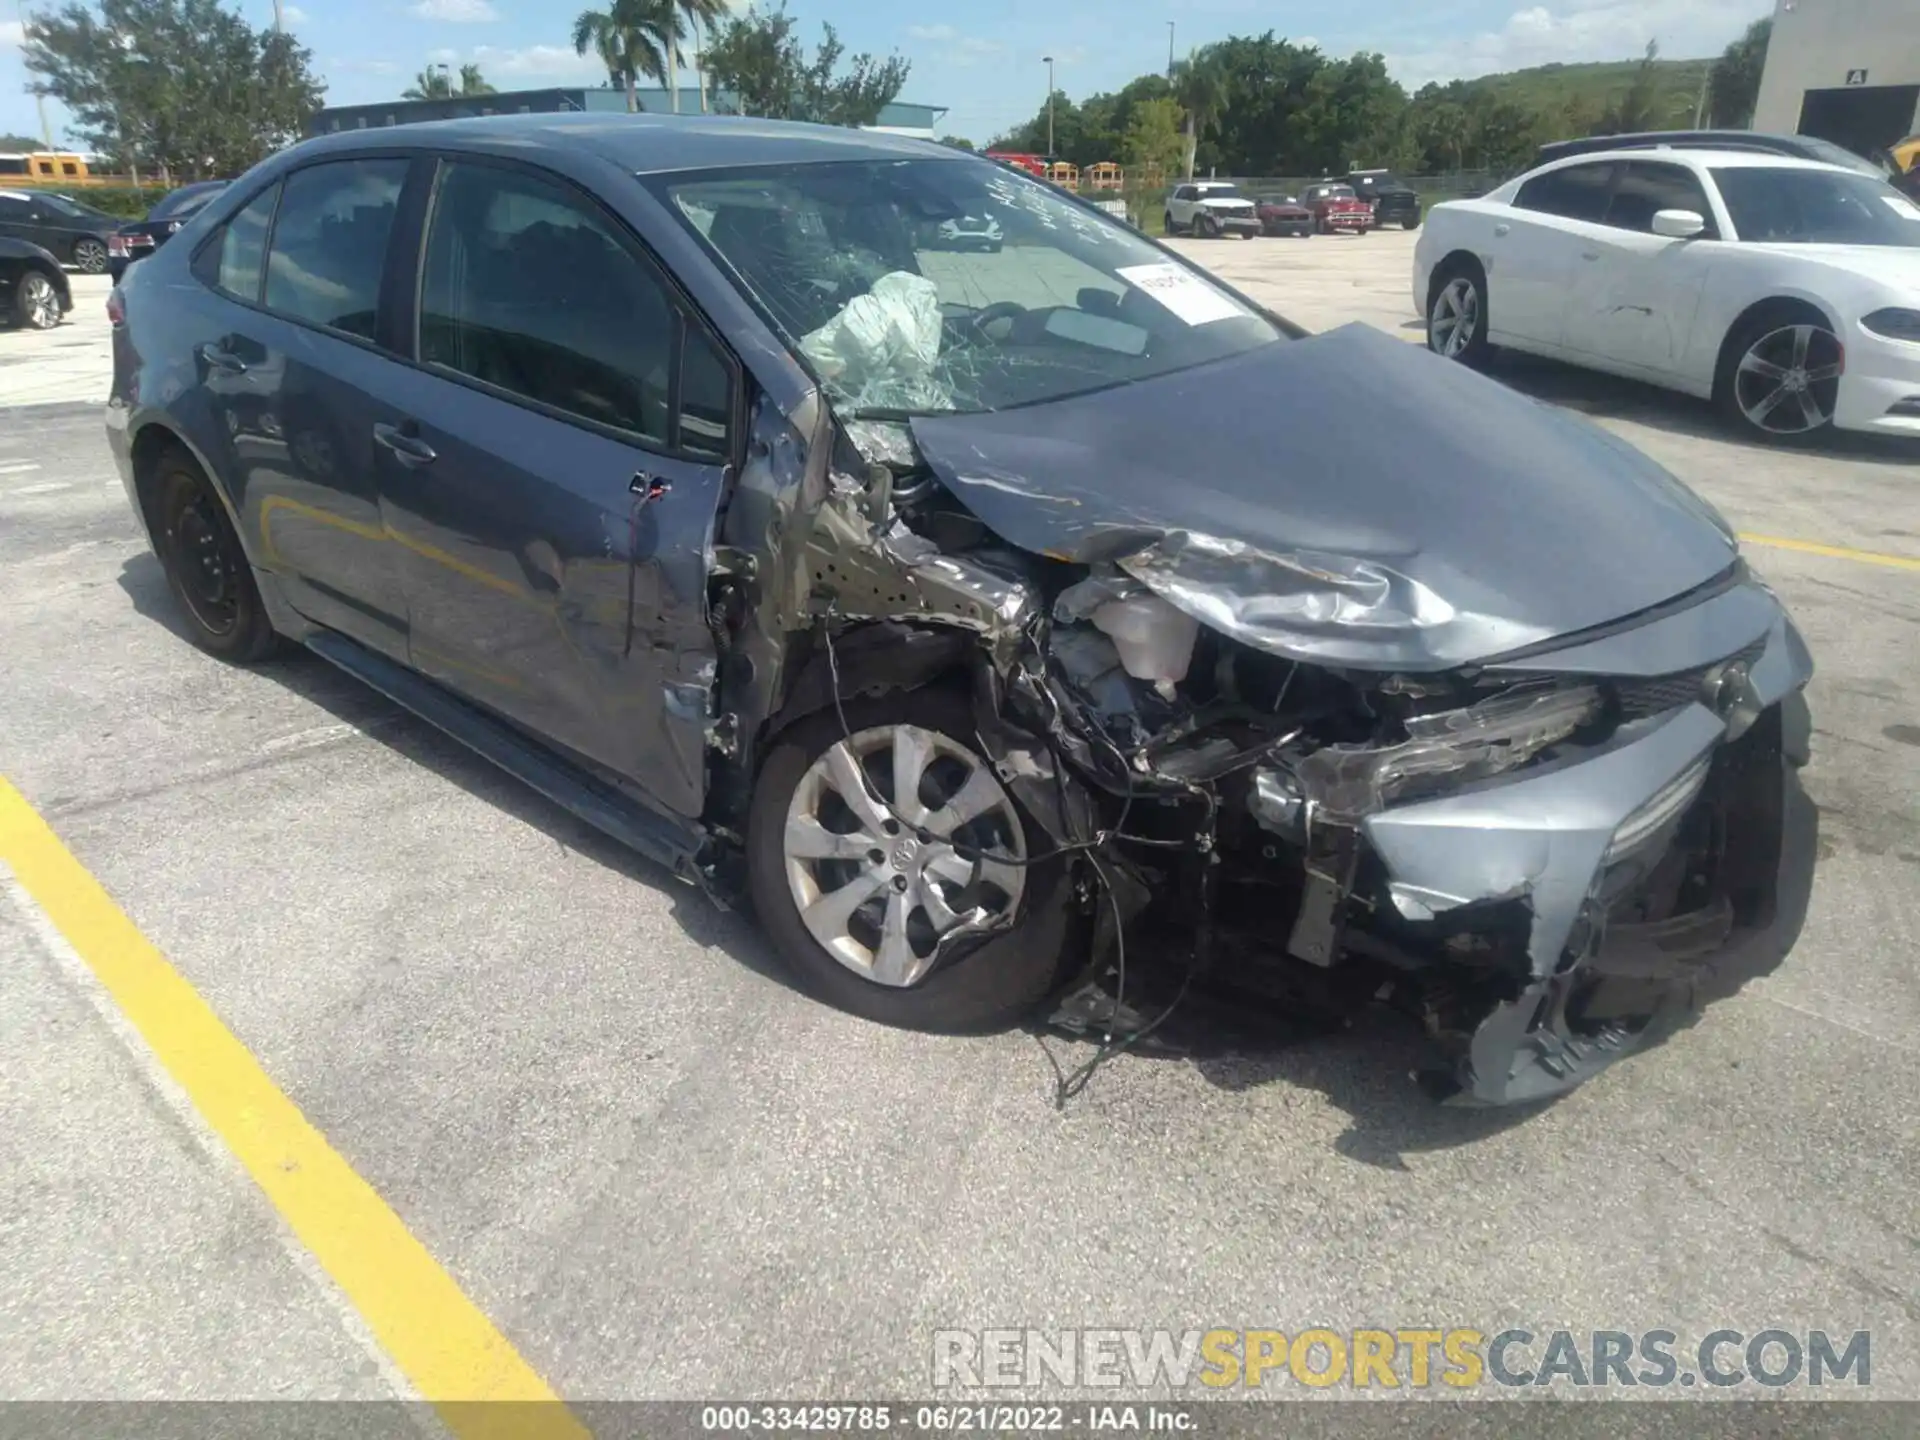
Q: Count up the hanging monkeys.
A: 0